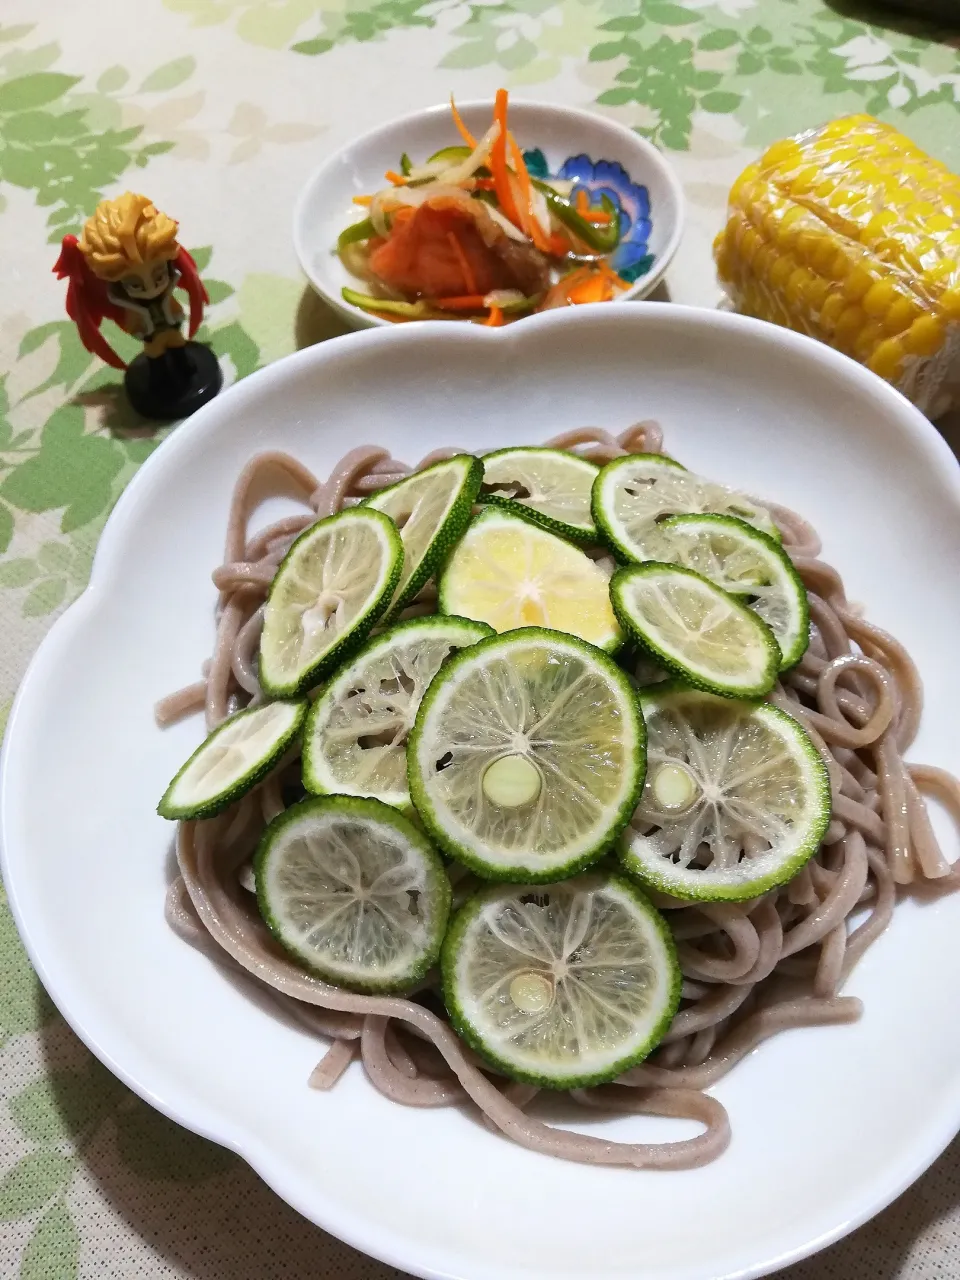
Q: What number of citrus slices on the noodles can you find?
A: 13